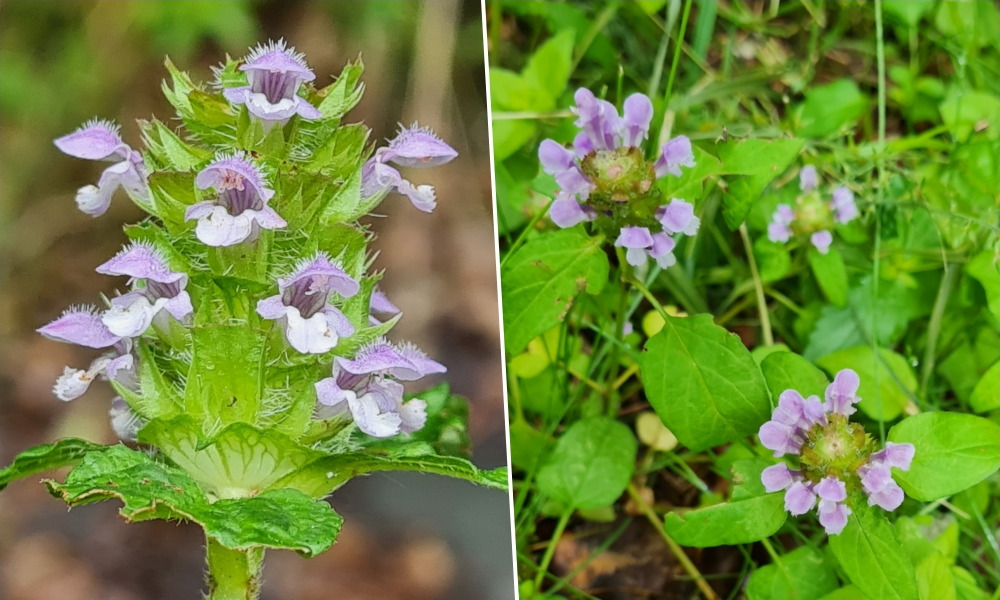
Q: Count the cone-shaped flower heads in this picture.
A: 4